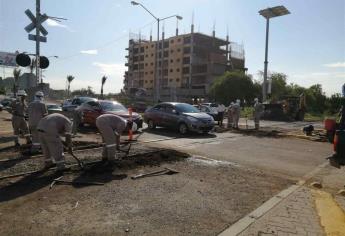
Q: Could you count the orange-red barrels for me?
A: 2